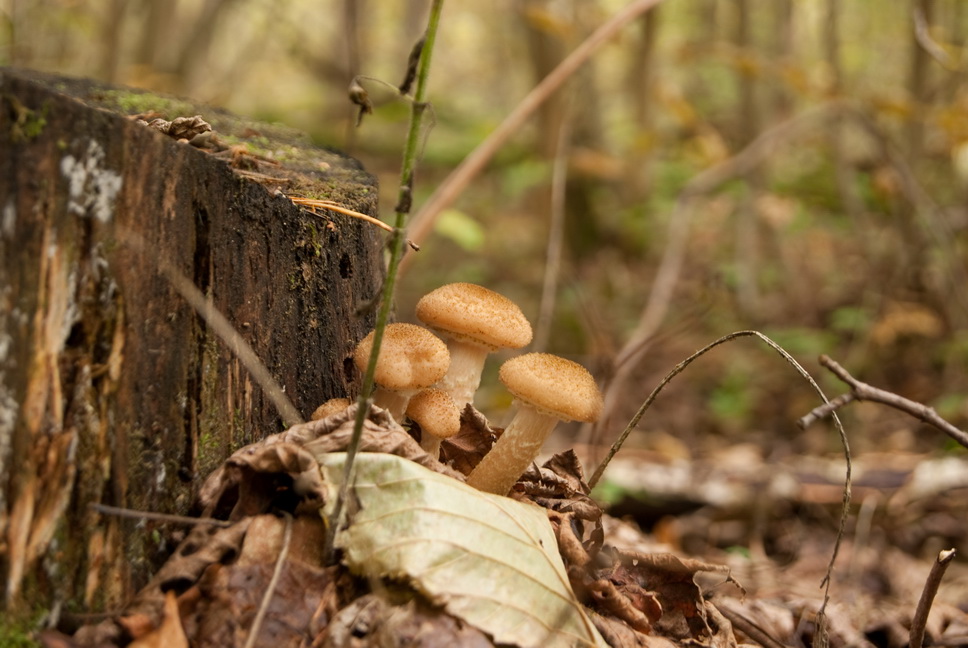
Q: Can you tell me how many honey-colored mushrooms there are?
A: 5